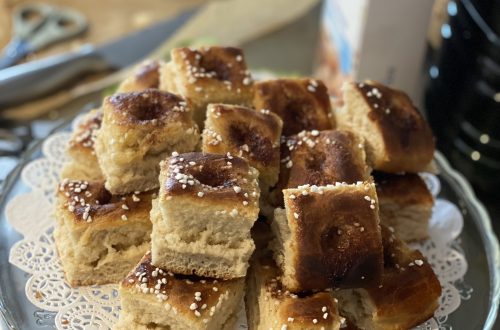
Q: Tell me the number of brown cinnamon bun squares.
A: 15